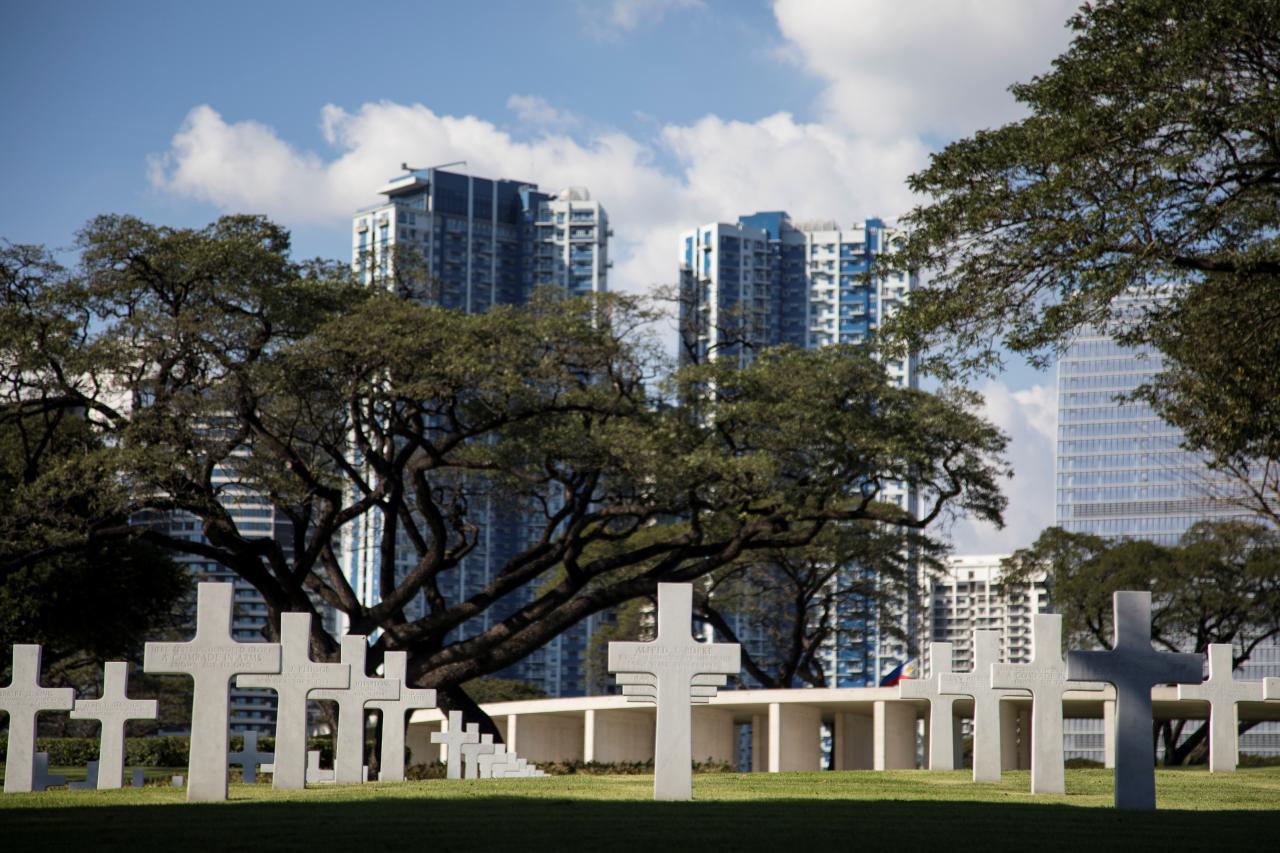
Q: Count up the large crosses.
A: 12